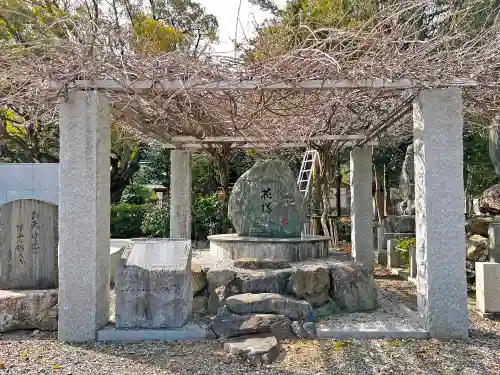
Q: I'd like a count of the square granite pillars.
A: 4